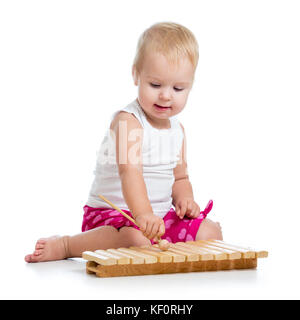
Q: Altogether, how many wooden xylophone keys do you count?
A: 12